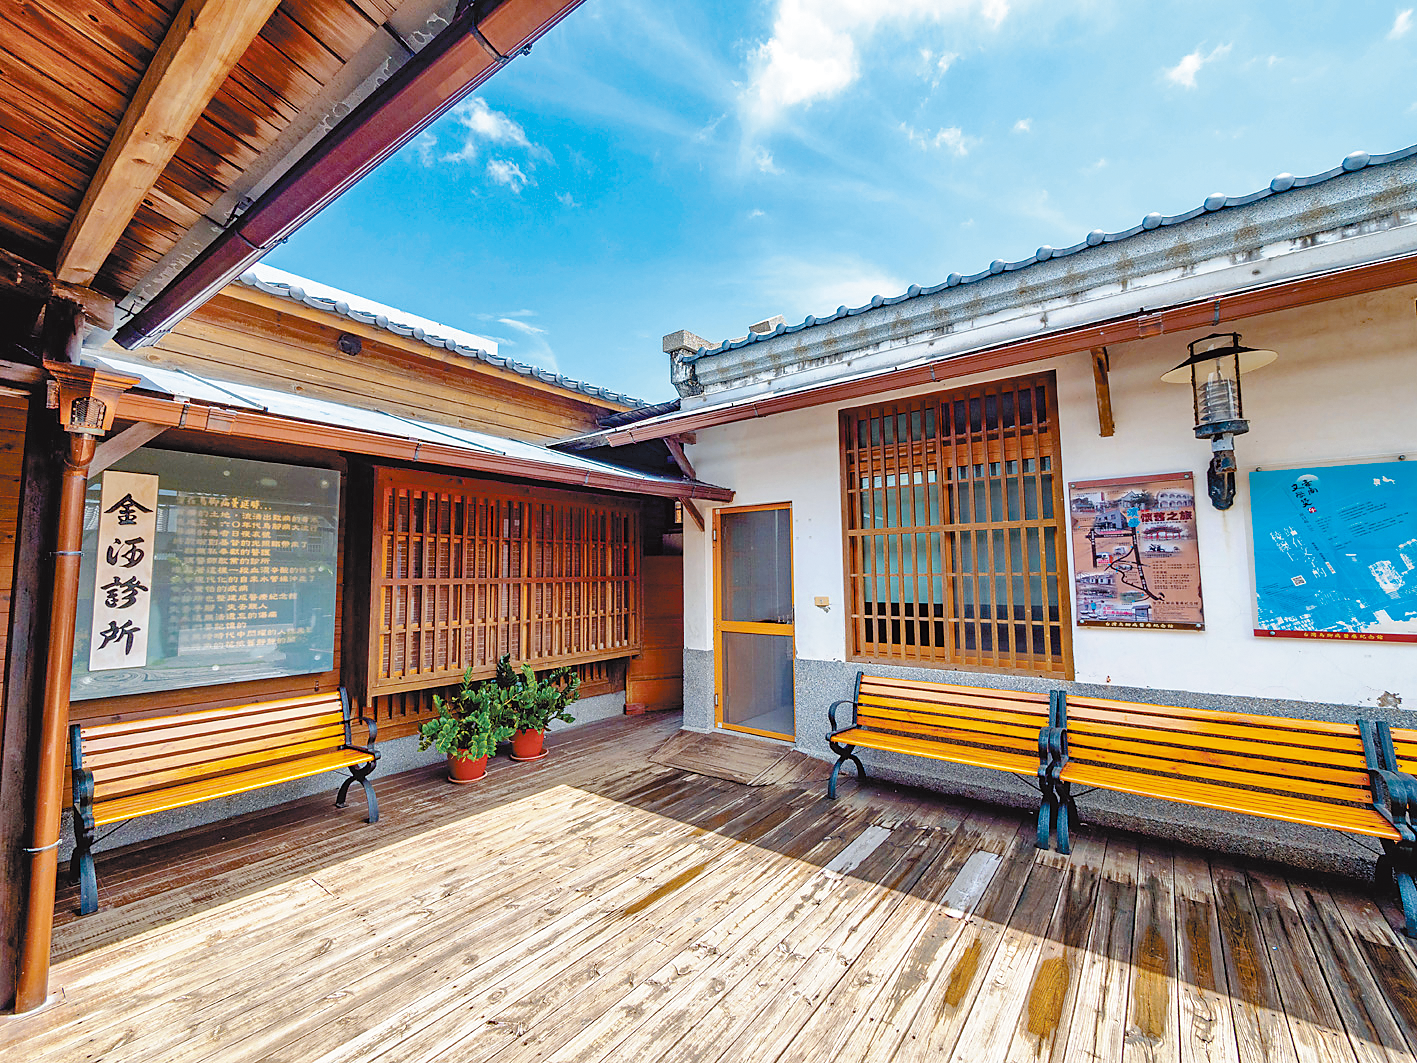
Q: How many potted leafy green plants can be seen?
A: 2